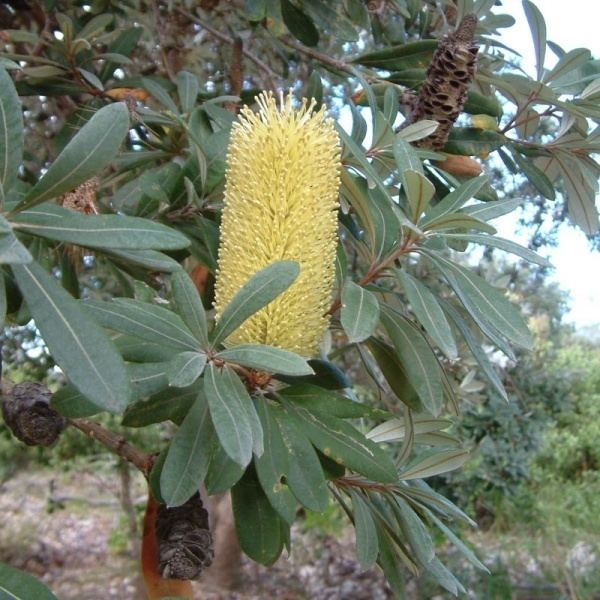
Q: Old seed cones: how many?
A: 3